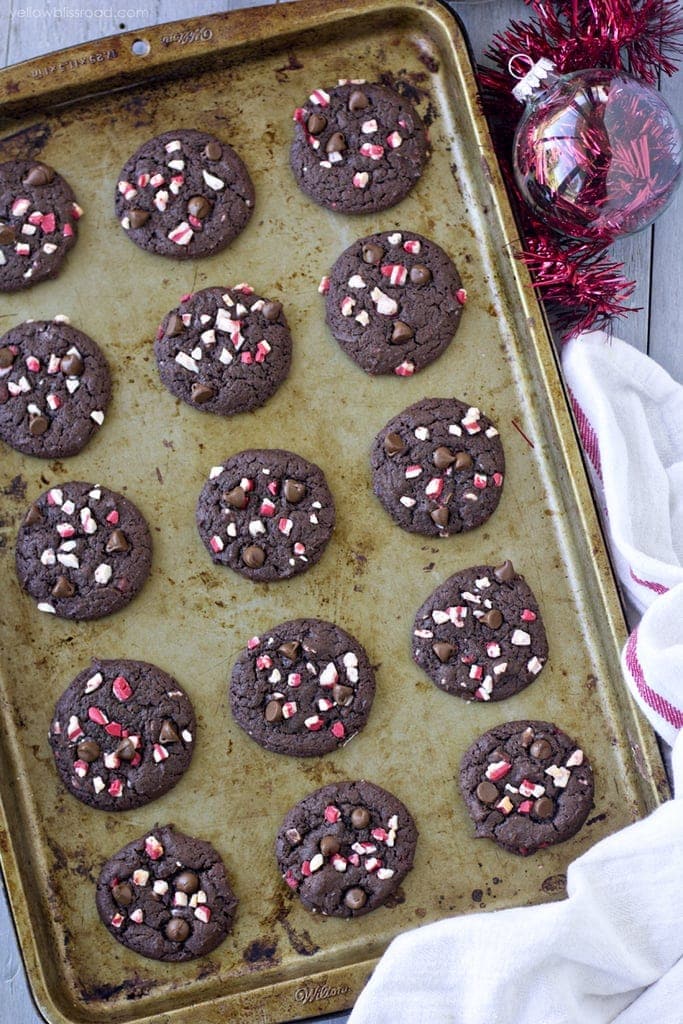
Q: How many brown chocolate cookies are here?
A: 15